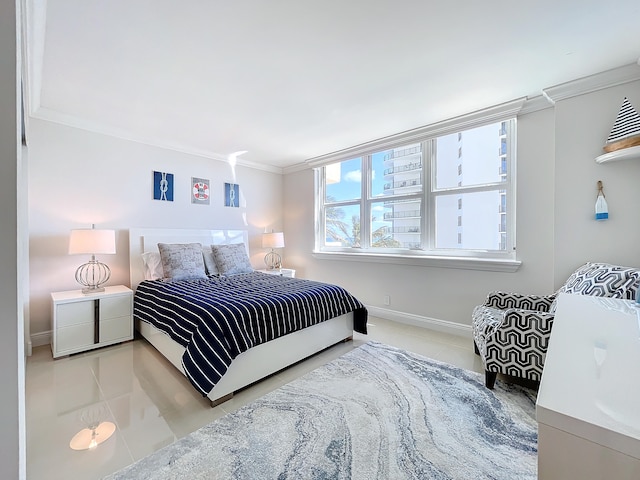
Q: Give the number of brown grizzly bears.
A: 0